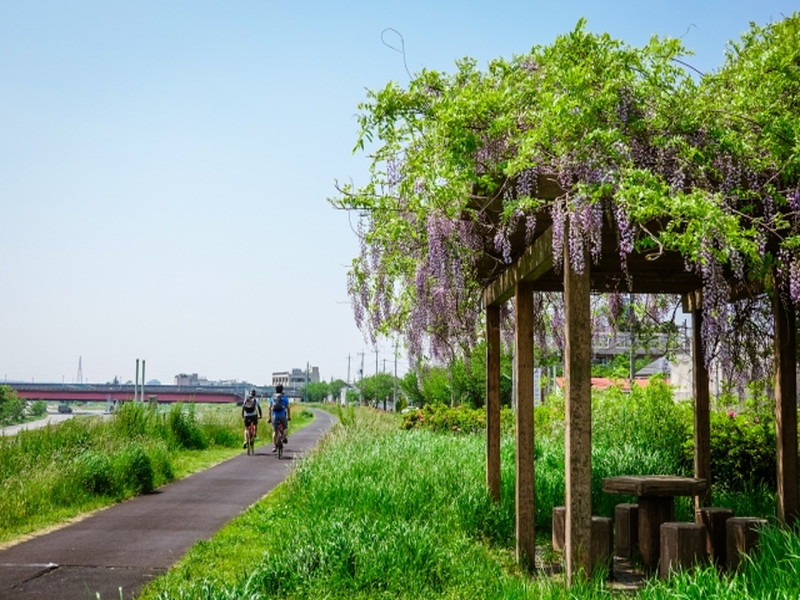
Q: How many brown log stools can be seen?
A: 6